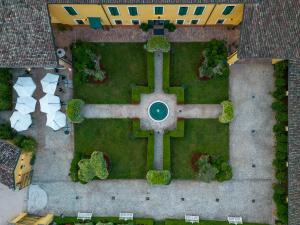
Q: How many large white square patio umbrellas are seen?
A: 6